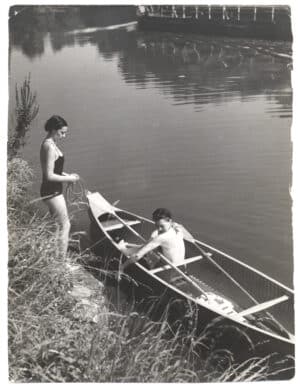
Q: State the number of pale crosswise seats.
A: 3